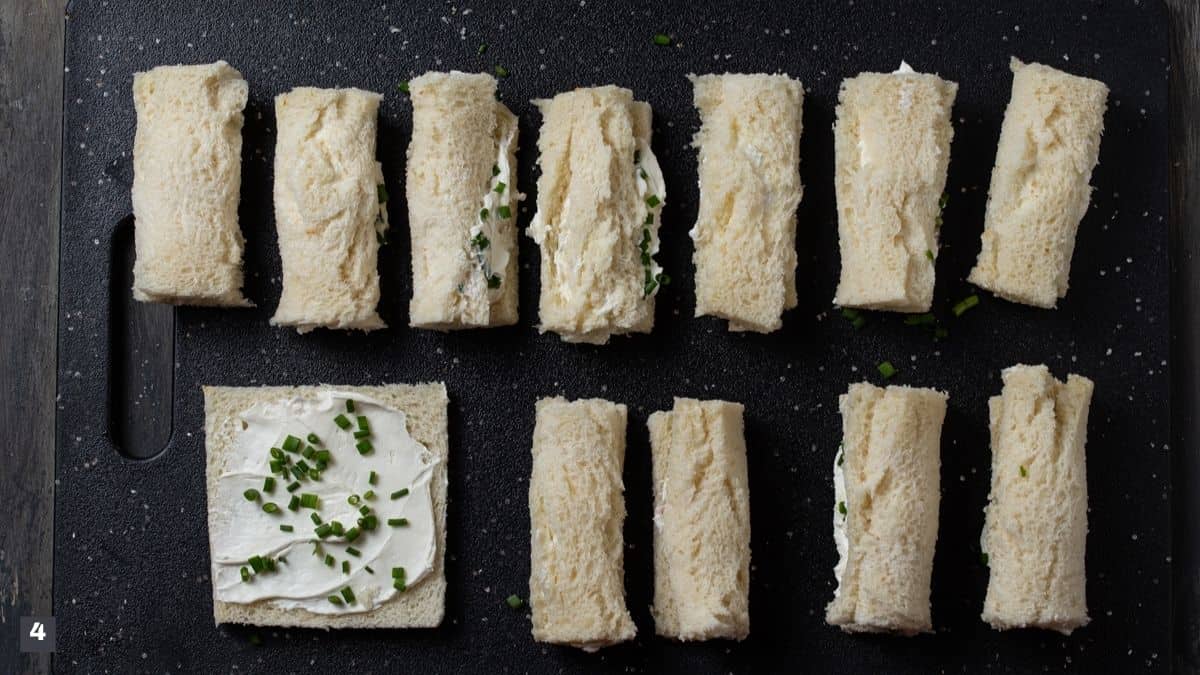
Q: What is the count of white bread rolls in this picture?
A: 11